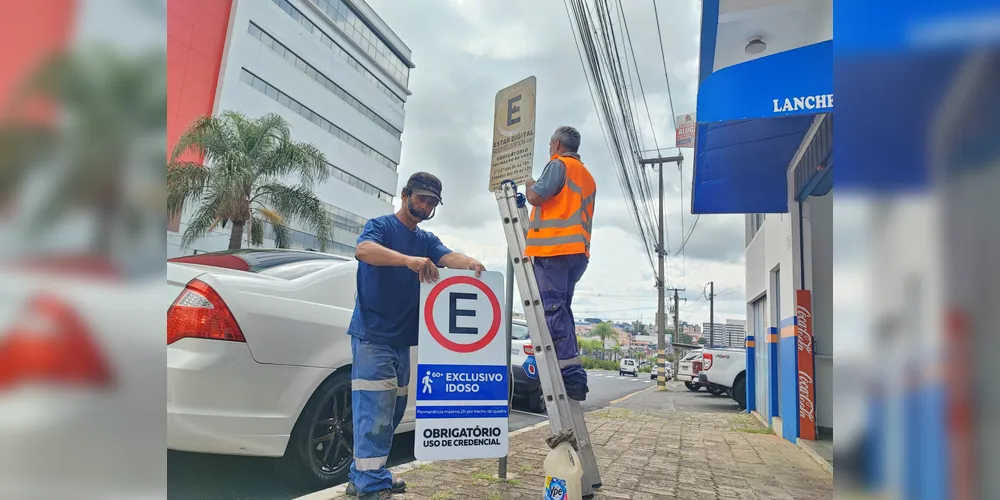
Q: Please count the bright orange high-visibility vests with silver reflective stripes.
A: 1